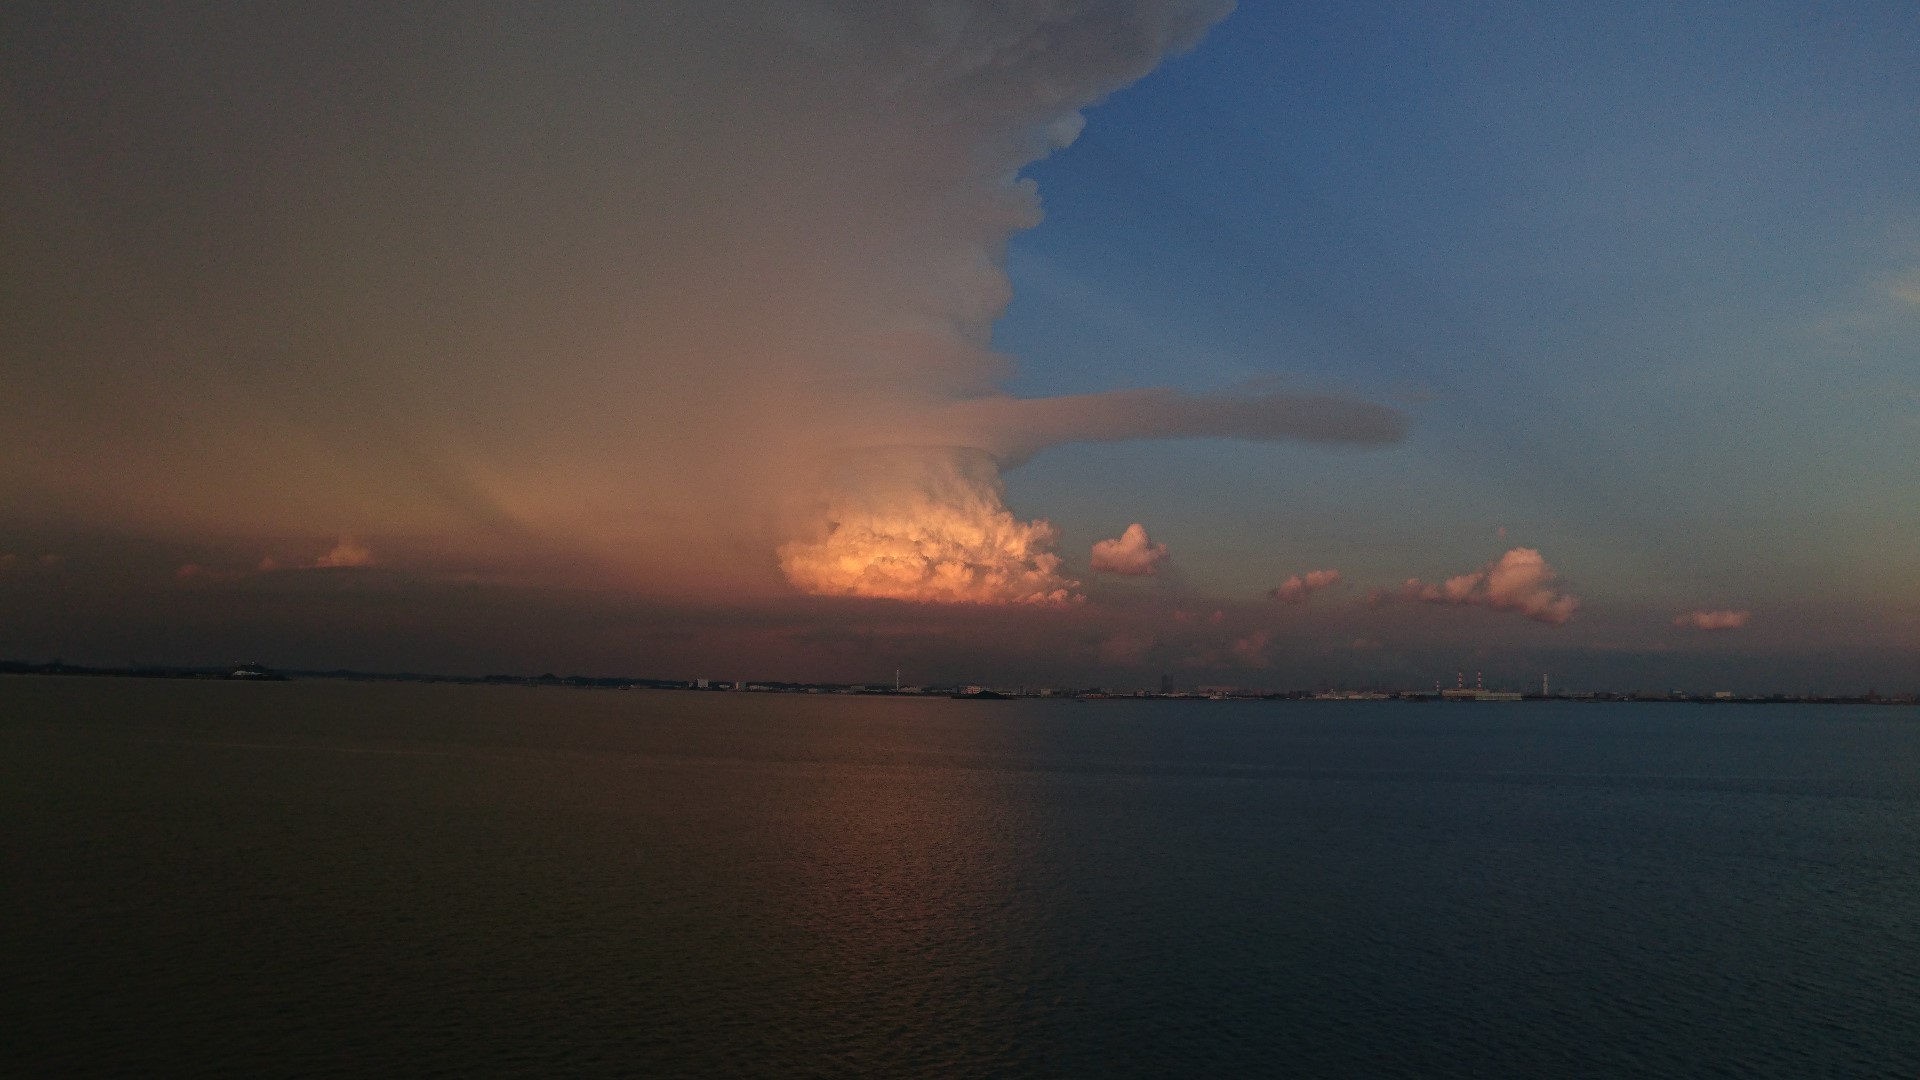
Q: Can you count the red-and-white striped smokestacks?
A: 3